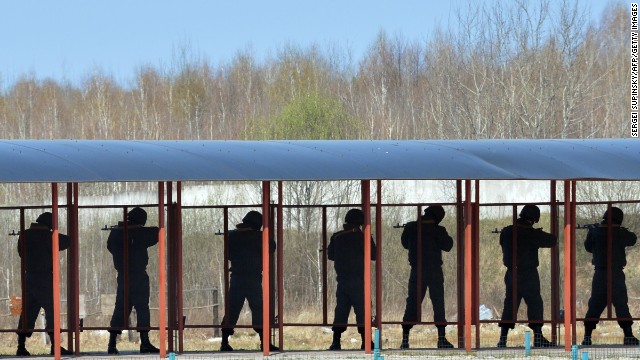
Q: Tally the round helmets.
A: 7